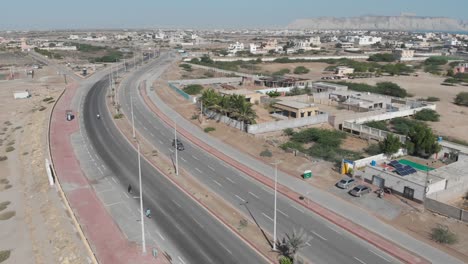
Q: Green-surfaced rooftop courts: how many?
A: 1